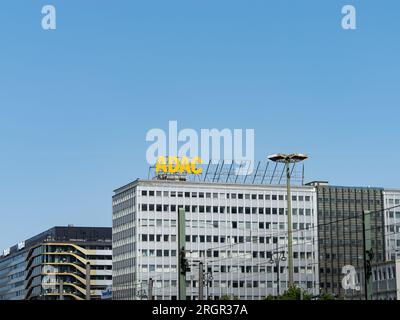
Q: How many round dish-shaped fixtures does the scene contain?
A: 2